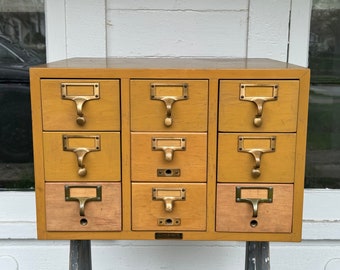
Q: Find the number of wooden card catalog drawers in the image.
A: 9